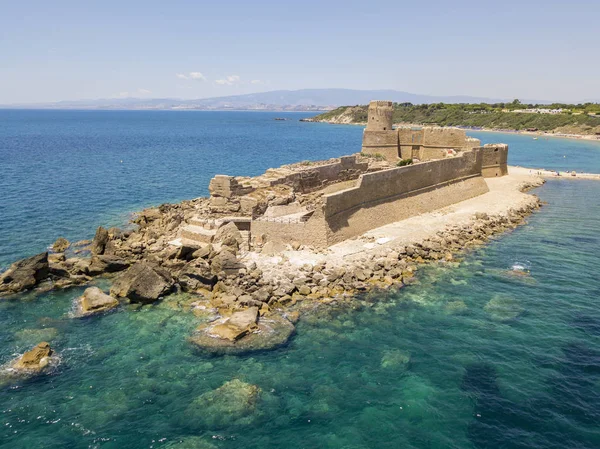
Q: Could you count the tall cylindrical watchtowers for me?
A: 1